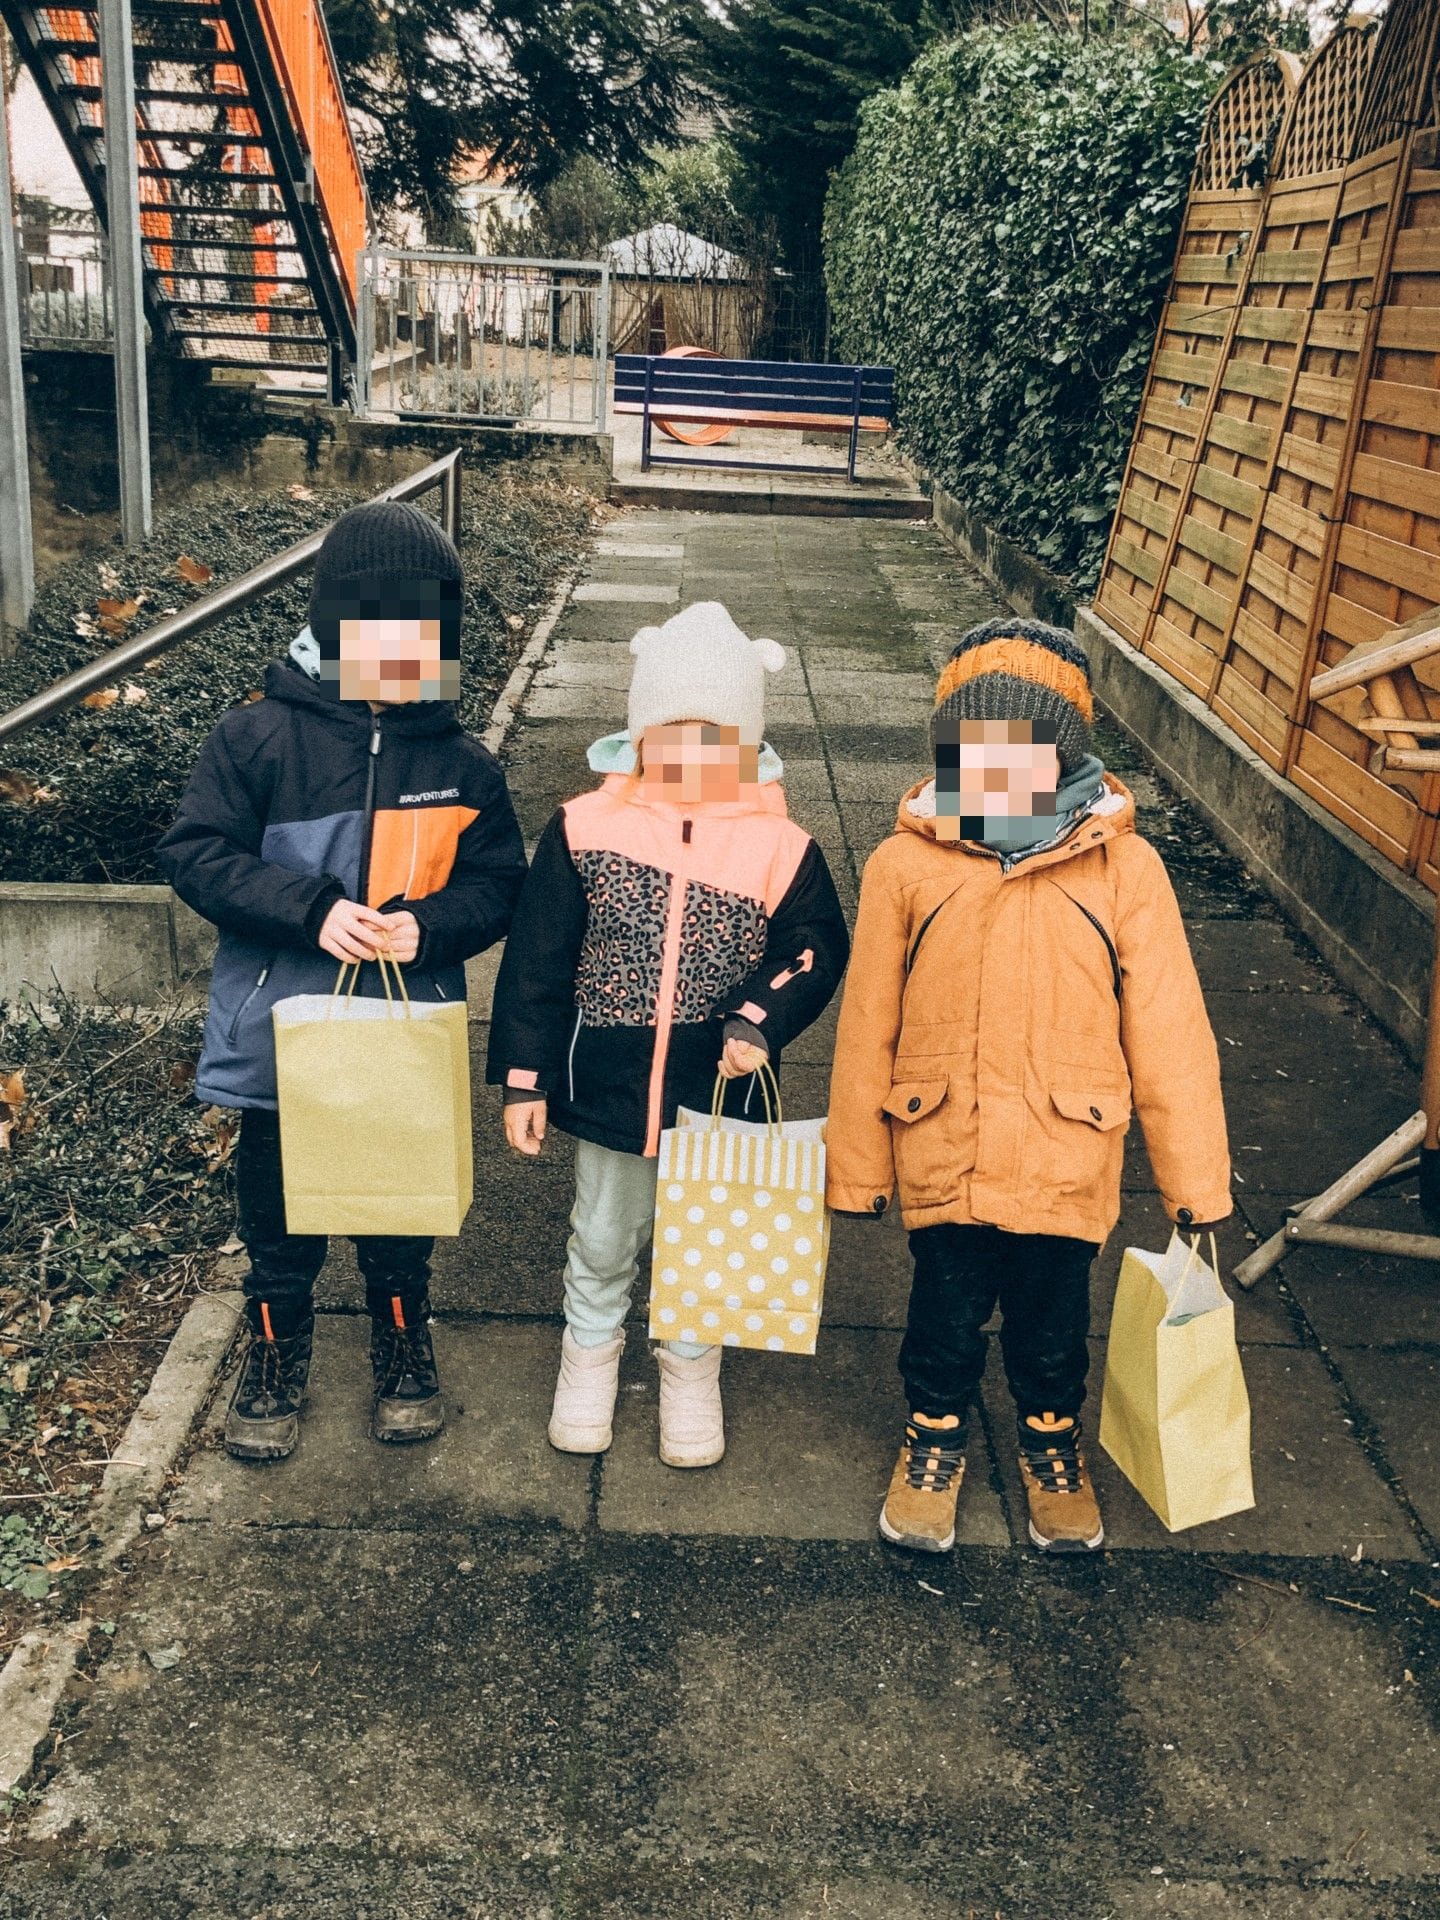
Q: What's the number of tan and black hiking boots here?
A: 2